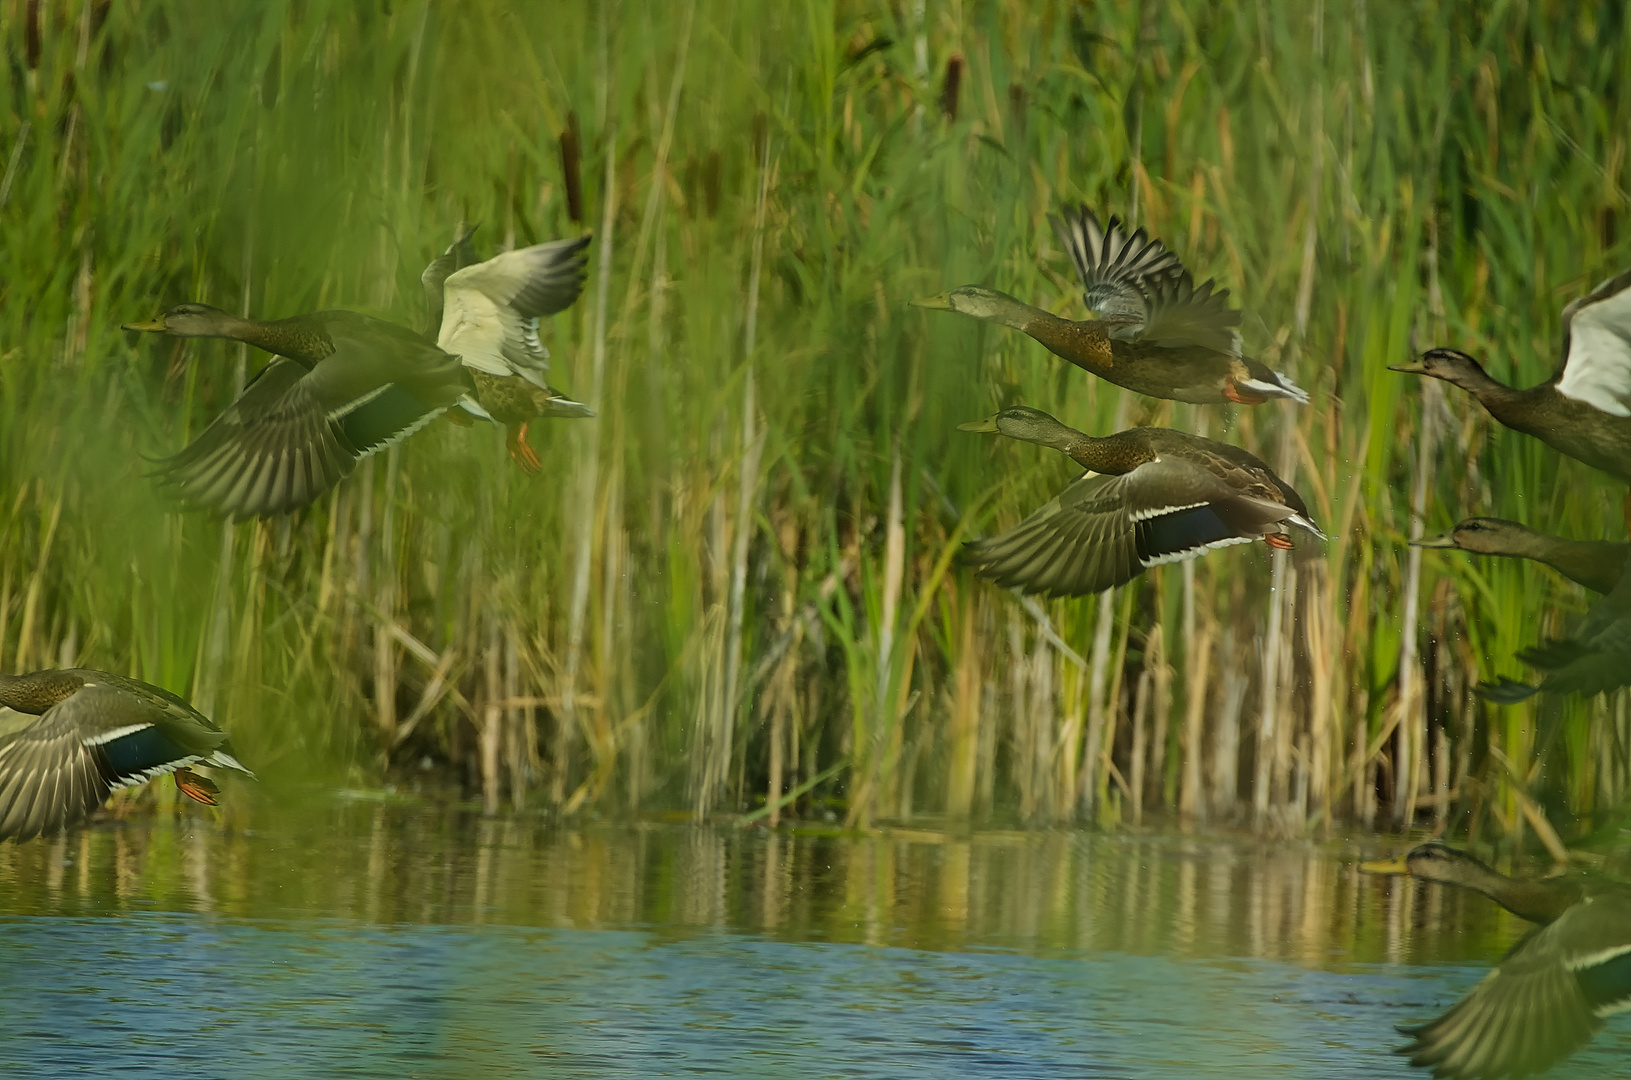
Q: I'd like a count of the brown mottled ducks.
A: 8